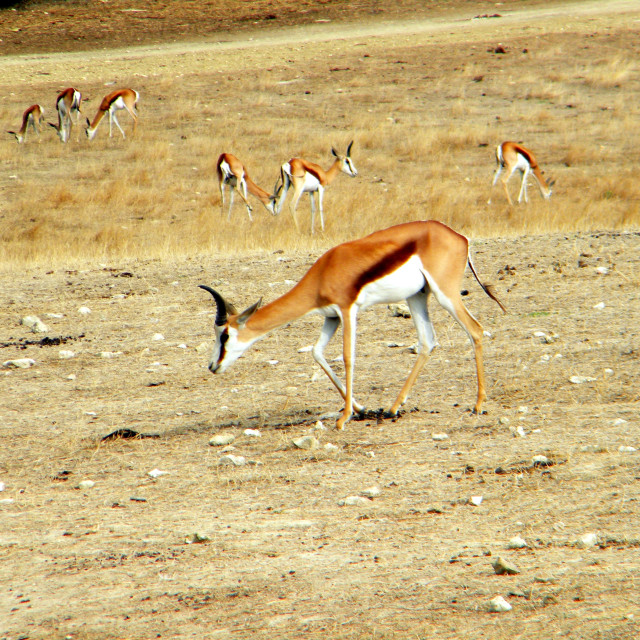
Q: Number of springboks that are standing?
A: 7